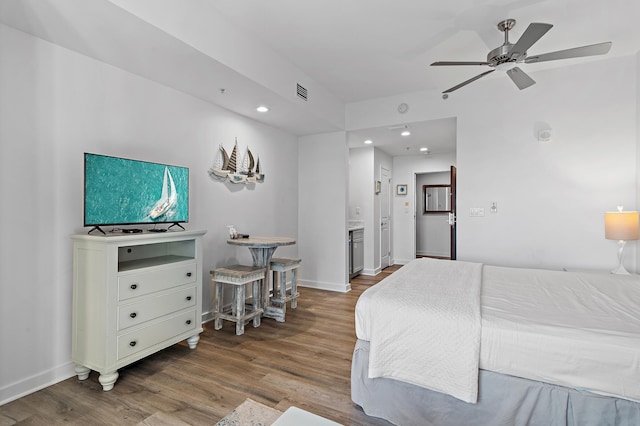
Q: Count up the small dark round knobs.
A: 6